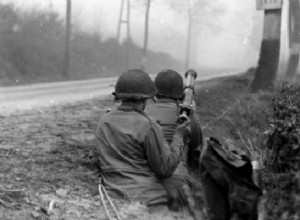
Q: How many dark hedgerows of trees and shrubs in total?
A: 1